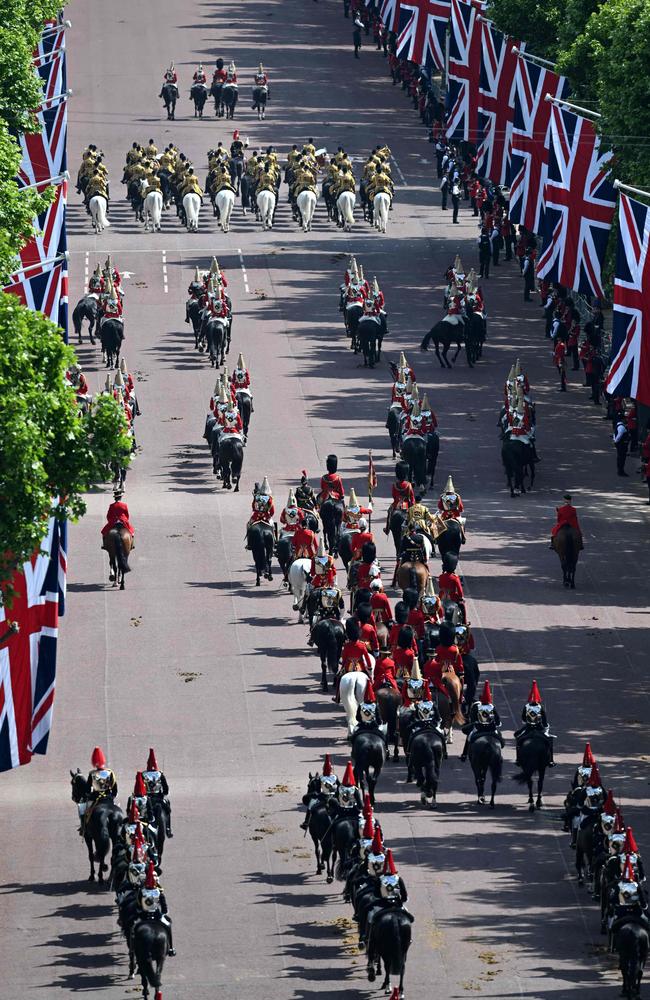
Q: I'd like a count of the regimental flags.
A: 1